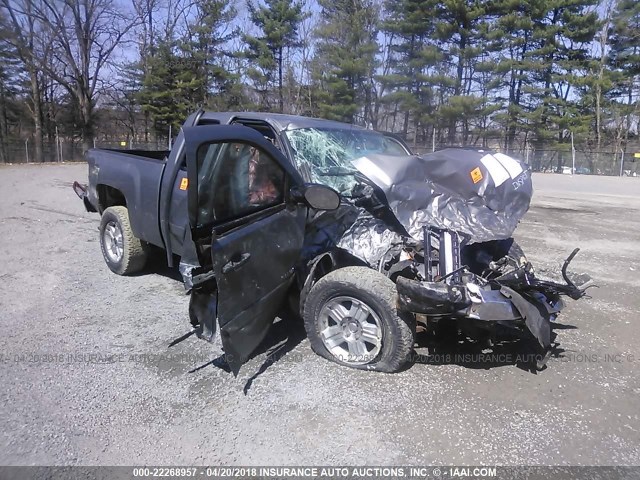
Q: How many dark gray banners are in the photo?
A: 1